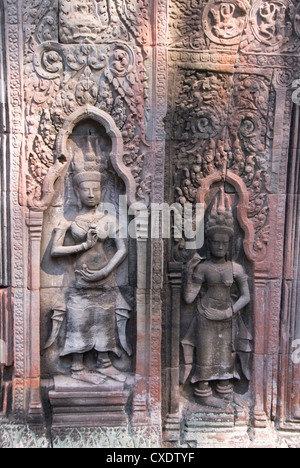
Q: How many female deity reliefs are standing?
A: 2